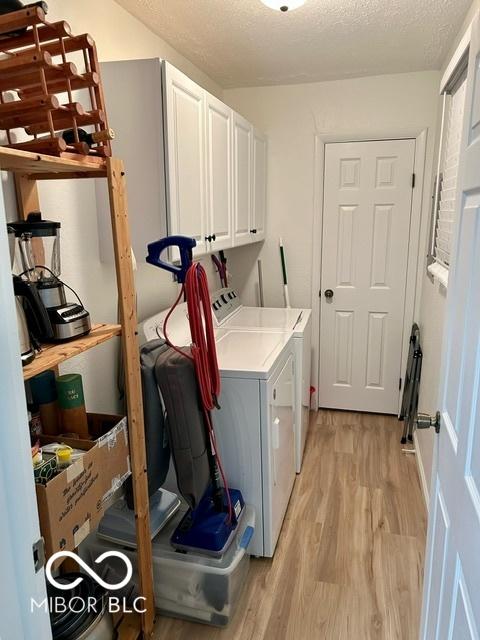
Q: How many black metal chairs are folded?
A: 1